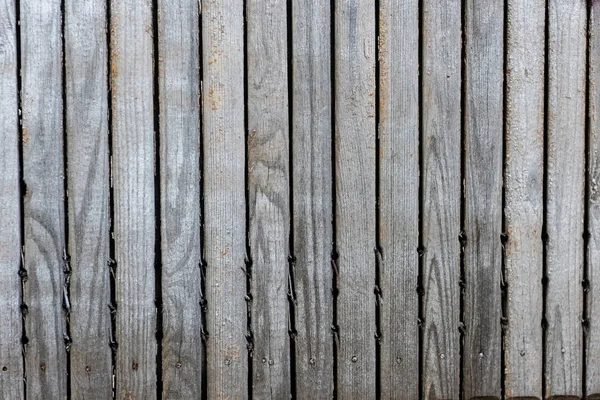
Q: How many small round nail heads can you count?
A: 15